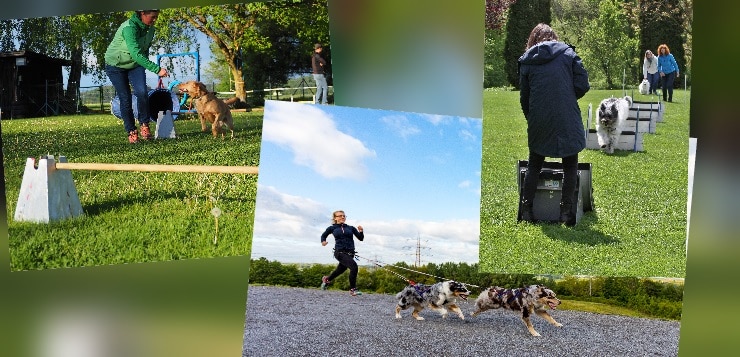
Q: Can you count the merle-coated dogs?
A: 2